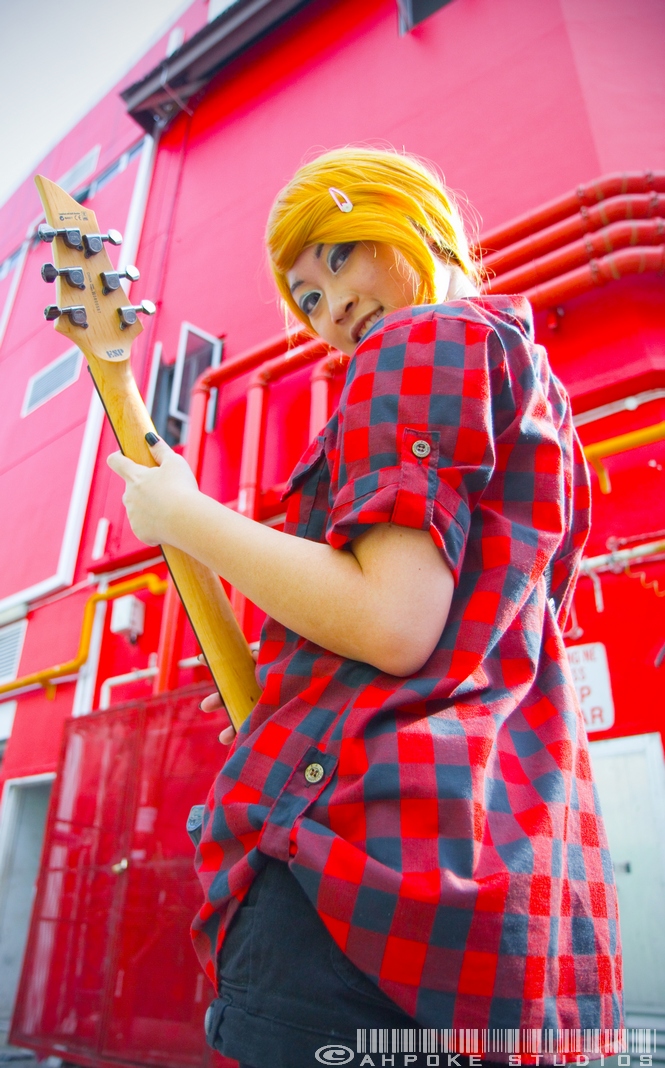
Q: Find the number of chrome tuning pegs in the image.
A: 6